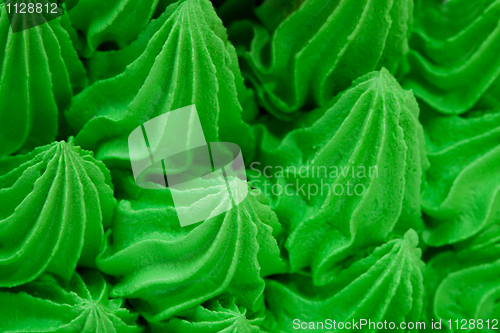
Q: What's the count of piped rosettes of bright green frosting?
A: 13